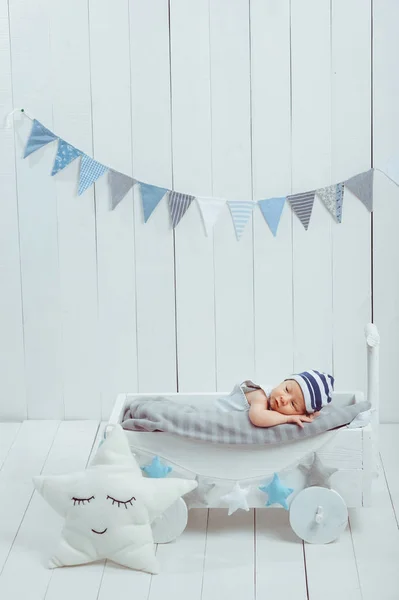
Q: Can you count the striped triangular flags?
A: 3